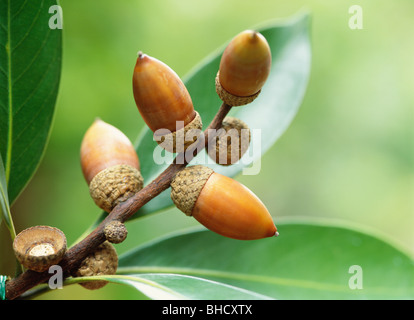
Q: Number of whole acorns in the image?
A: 4